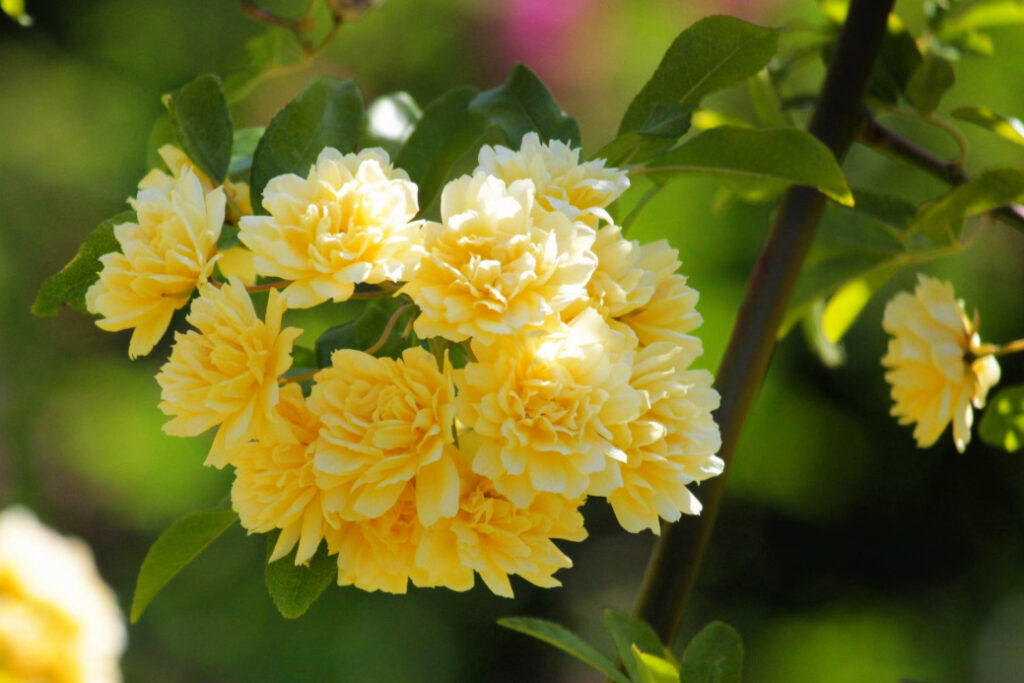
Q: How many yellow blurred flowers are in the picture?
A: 1